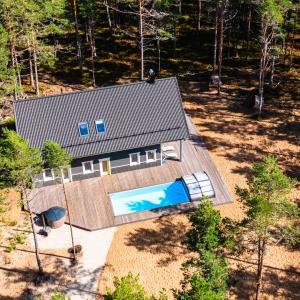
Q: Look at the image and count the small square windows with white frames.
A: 4